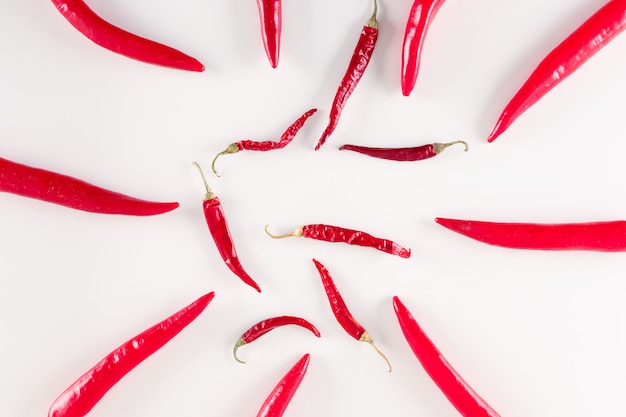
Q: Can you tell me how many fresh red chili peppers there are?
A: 9